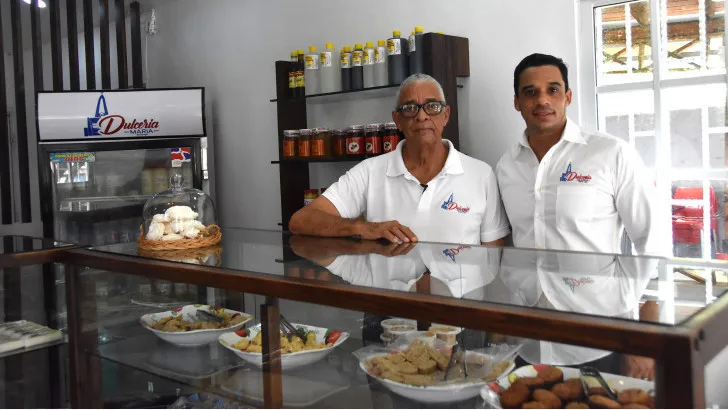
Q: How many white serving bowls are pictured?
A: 4